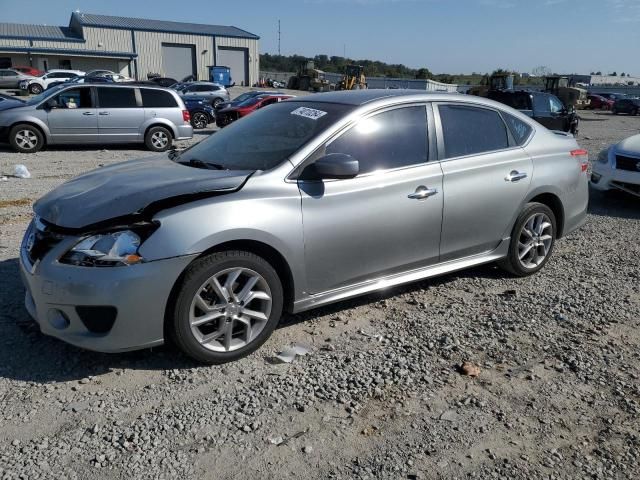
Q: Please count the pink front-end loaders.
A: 0